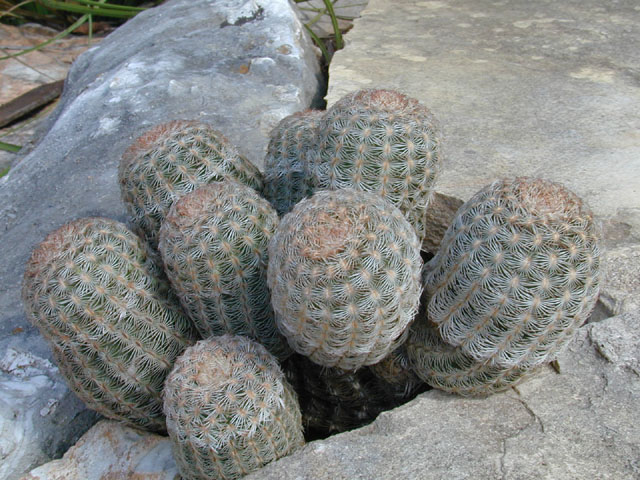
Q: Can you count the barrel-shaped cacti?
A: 8